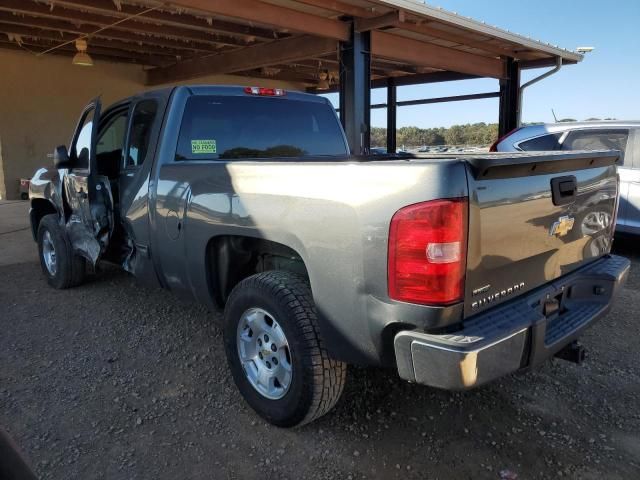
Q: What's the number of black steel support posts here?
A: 3